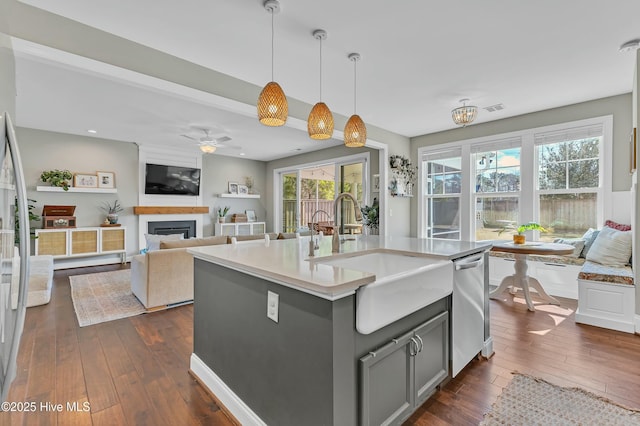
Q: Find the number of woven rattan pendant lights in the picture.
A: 3